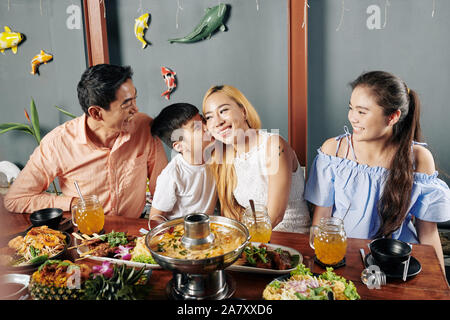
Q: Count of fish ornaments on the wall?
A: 5